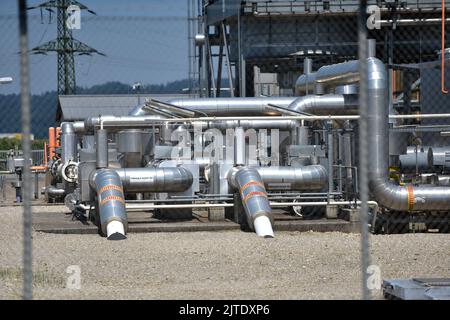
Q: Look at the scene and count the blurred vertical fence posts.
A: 2